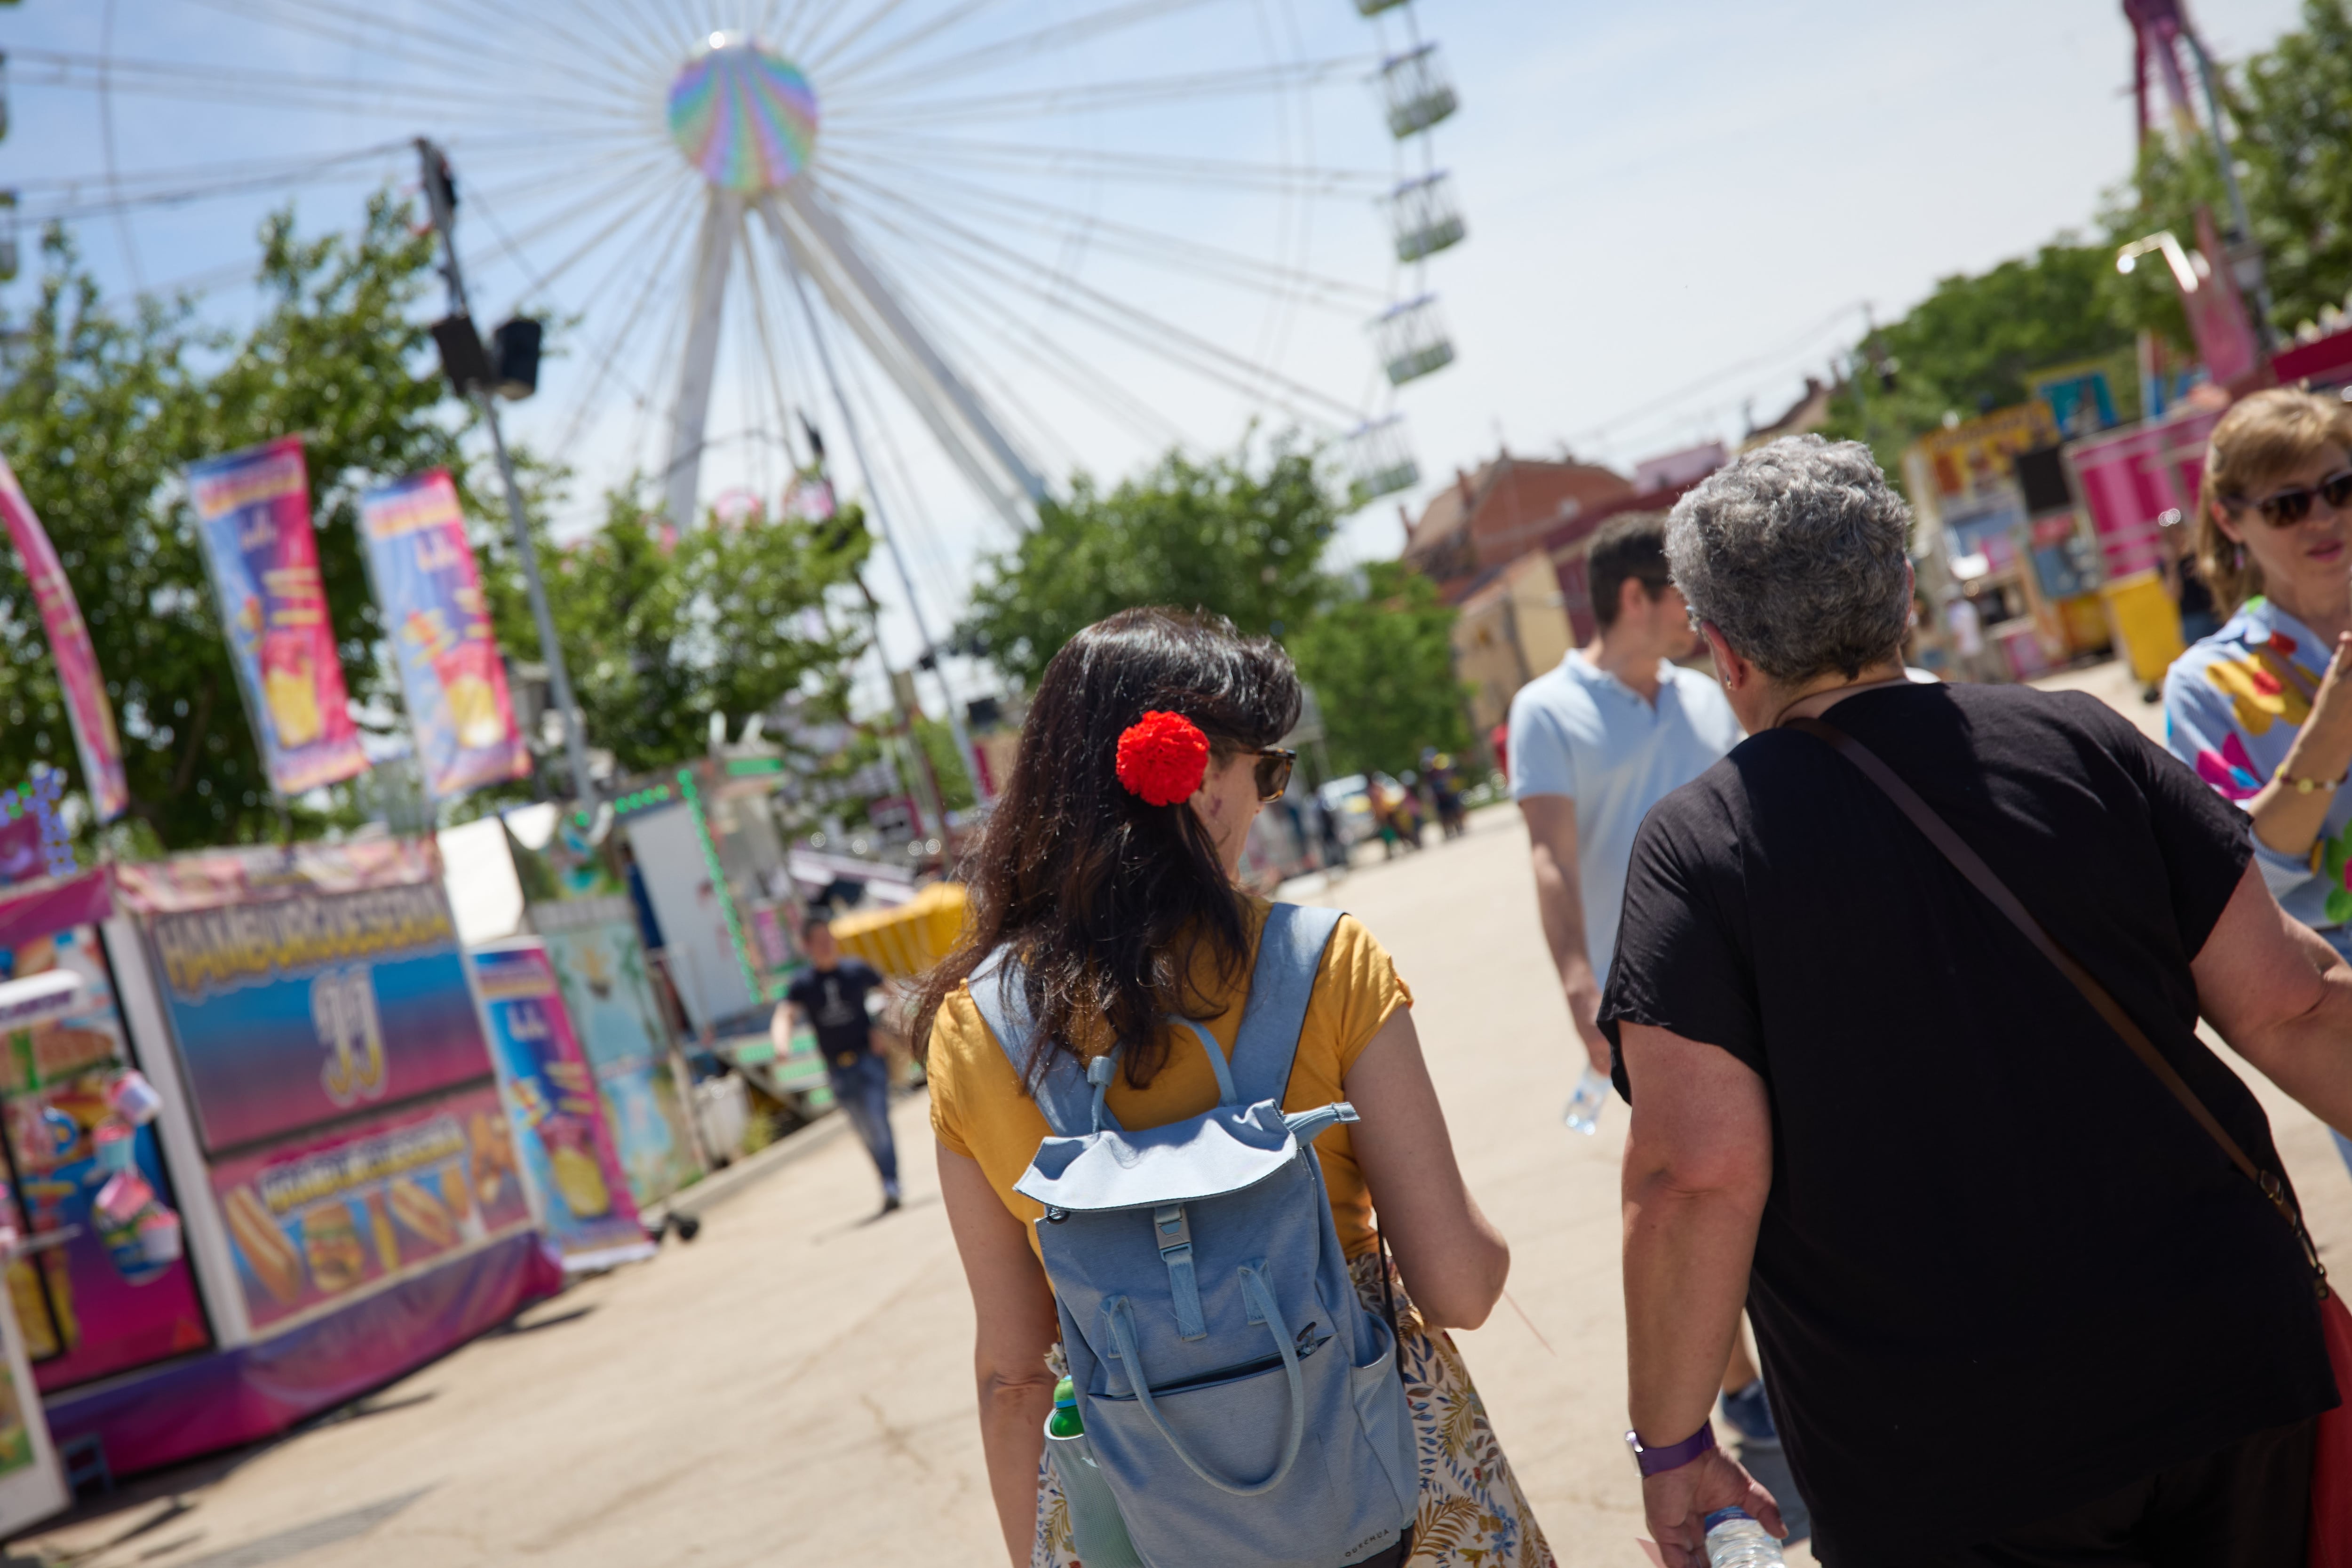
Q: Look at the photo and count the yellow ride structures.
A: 1